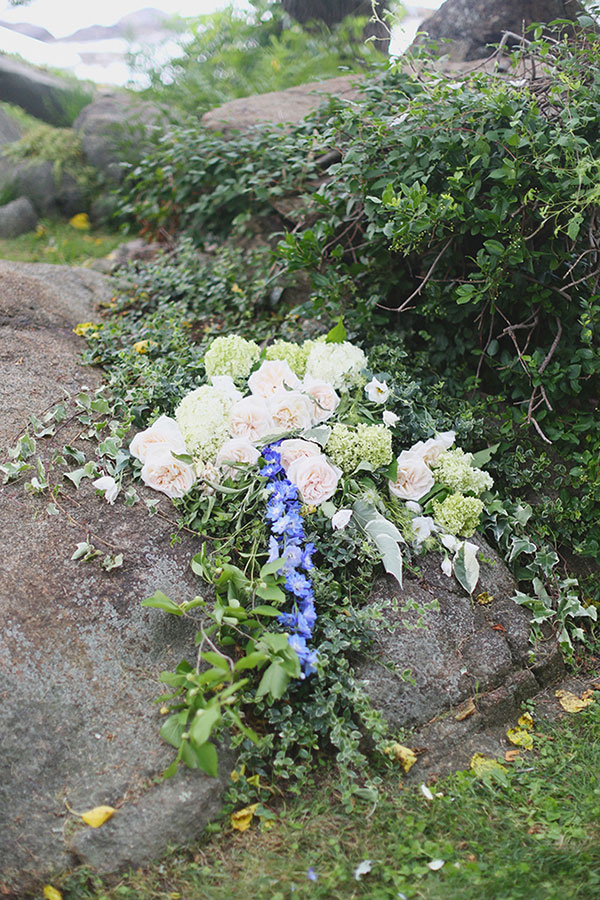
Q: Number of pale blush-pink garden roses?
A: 11